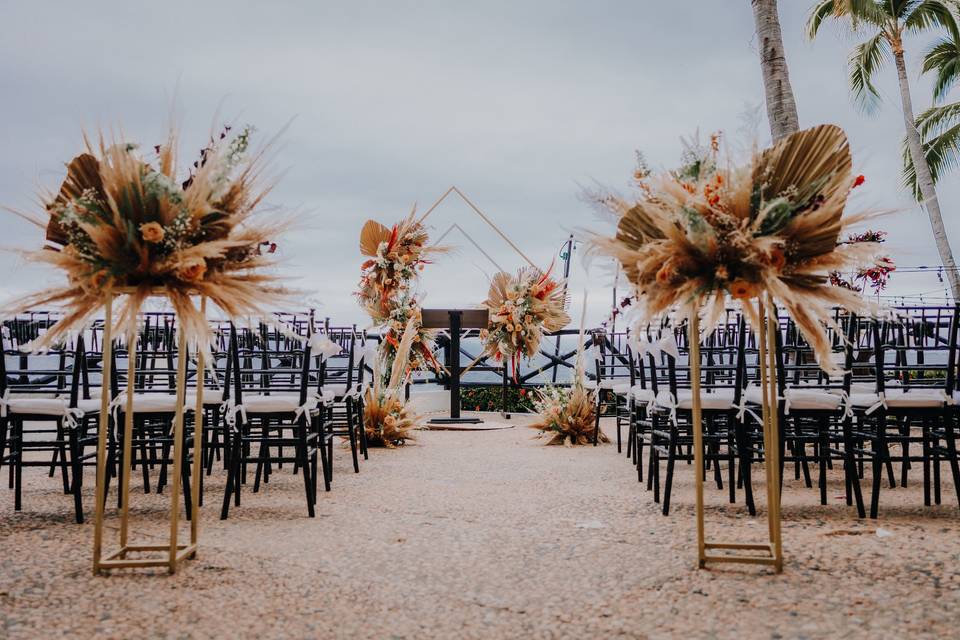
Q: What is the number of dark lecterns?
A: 1